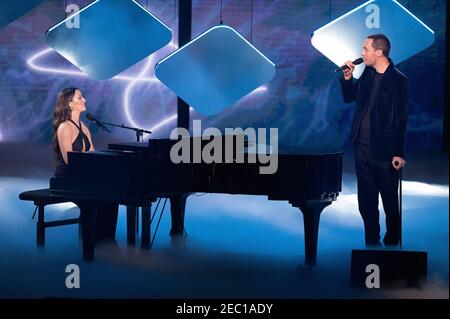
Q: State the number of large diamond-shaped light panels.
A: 3